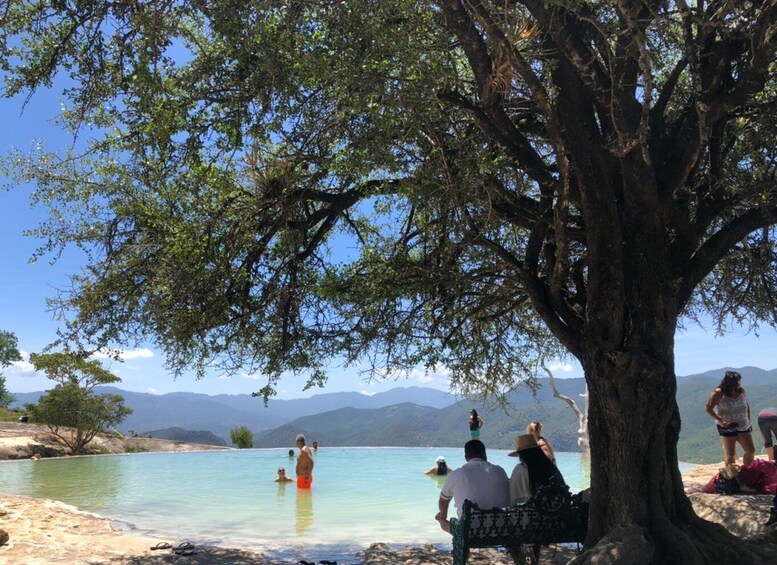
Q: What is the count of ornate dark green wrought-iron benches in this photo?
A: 1